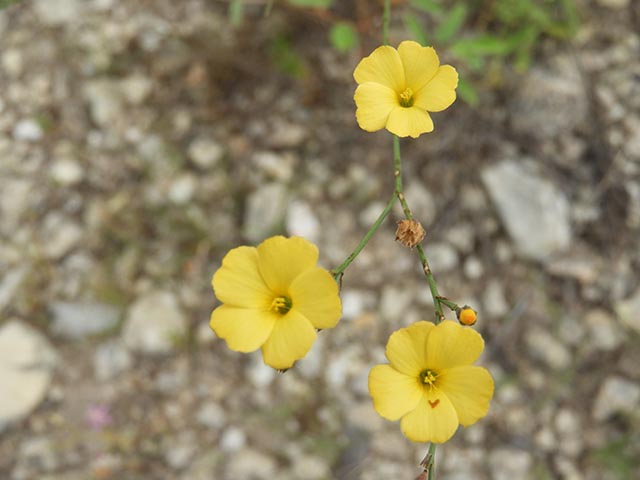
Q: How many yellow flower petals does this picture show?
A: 15